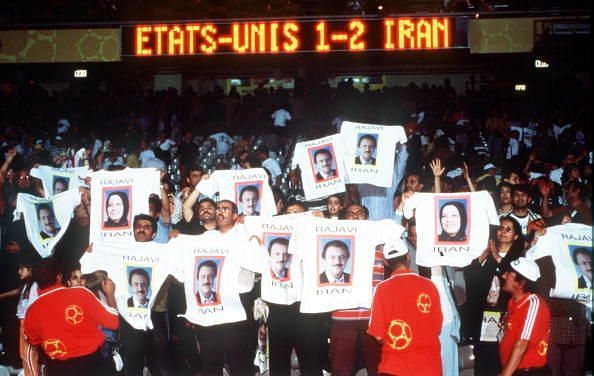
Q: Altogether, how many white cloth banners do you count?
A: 12